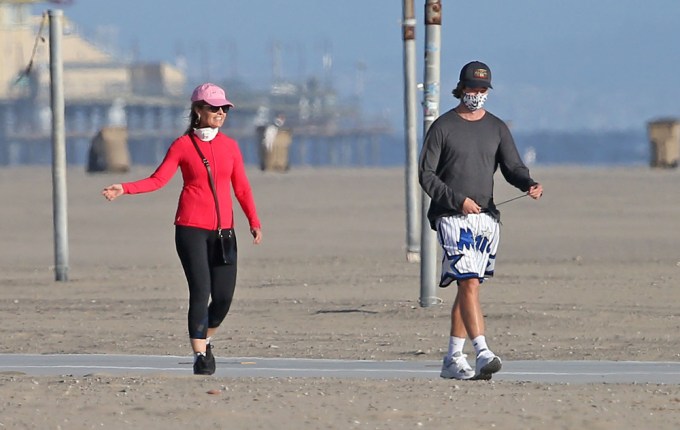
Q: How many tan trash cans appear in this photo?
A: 3